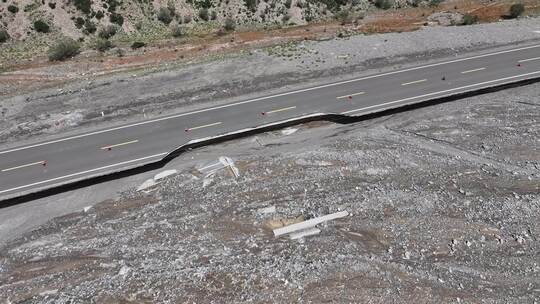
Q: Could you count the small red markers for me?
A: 7